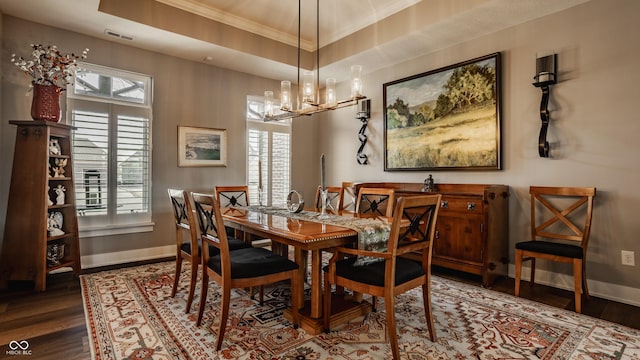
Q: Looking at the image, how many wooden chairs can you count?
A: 8